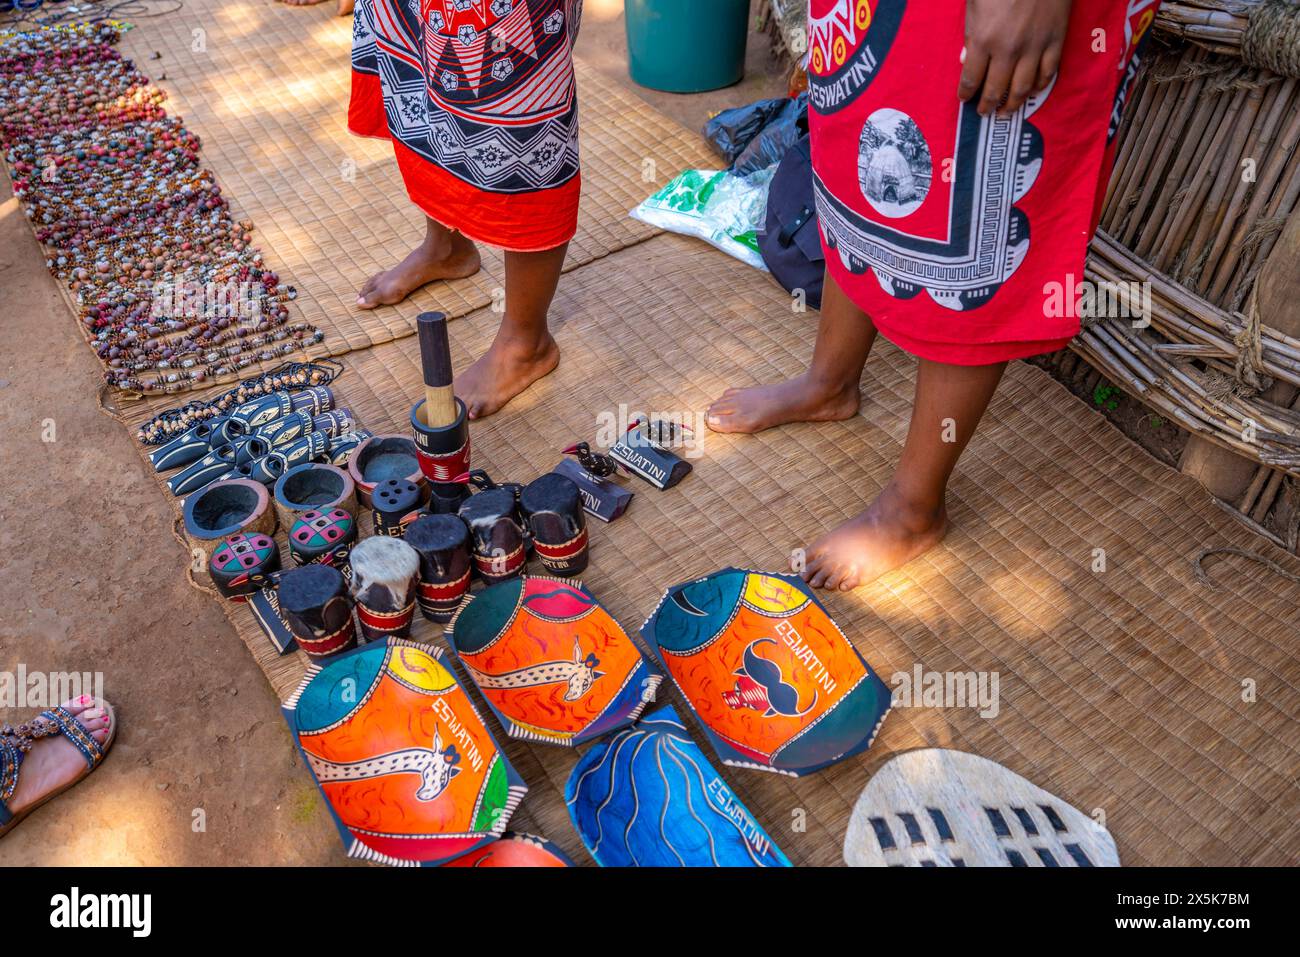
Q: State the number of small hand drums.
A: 5